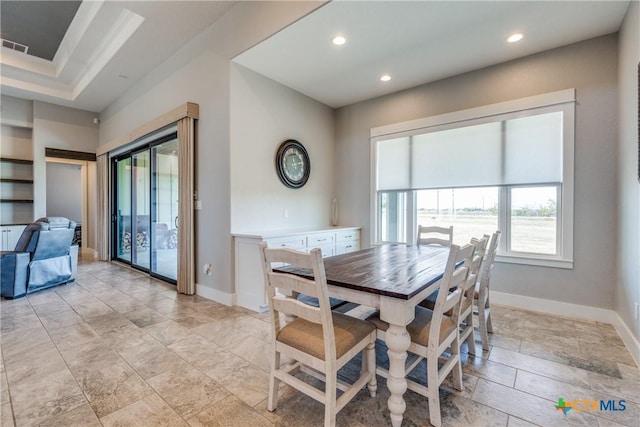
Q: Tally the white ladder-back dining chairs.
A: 5